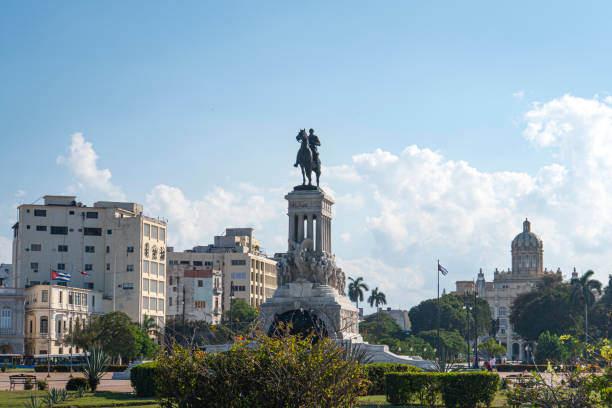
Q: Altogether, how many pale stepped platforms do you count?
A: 1